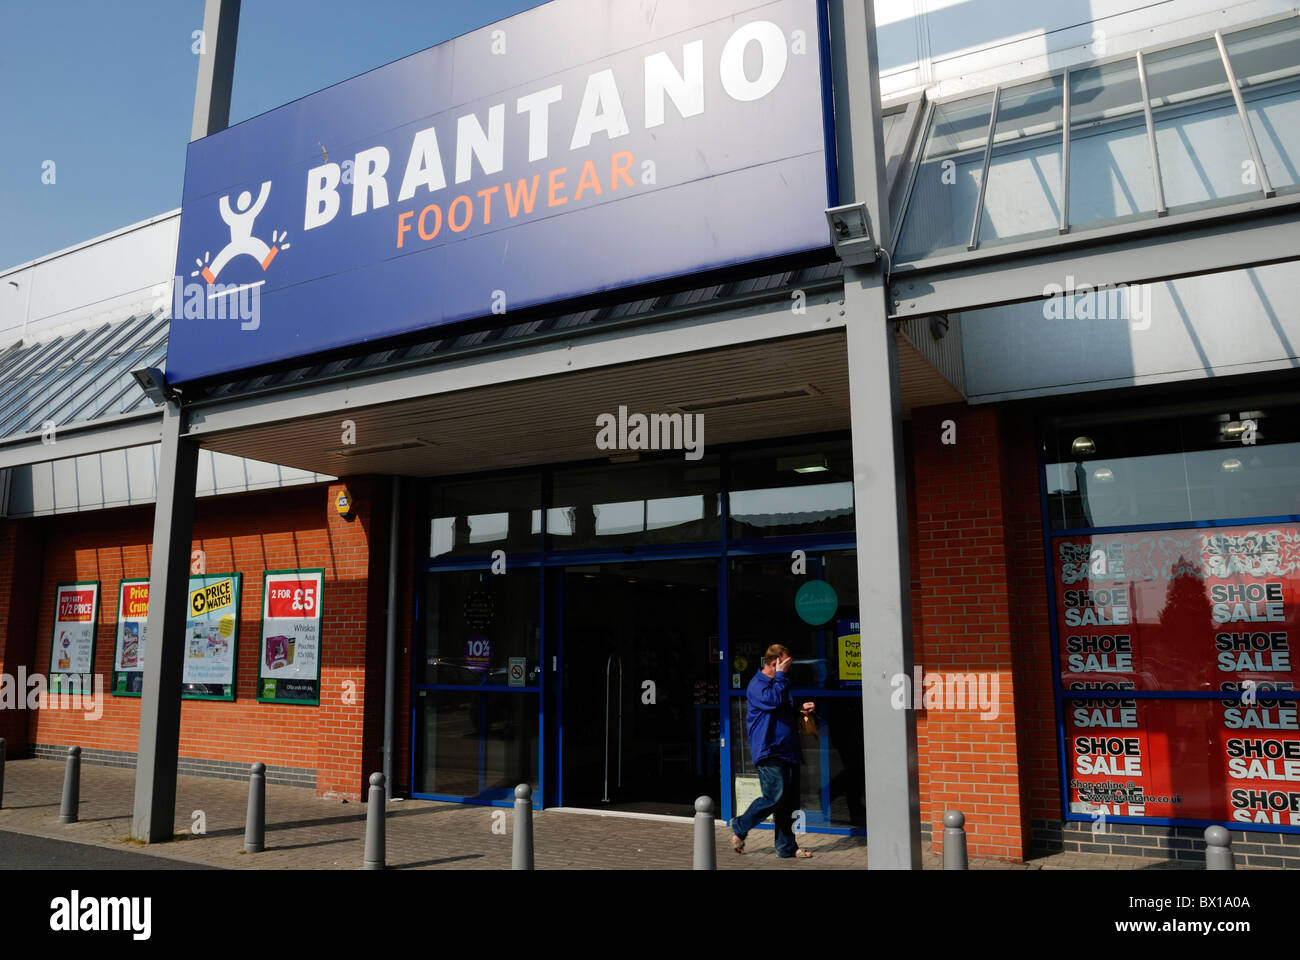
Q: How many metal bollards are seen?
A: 8